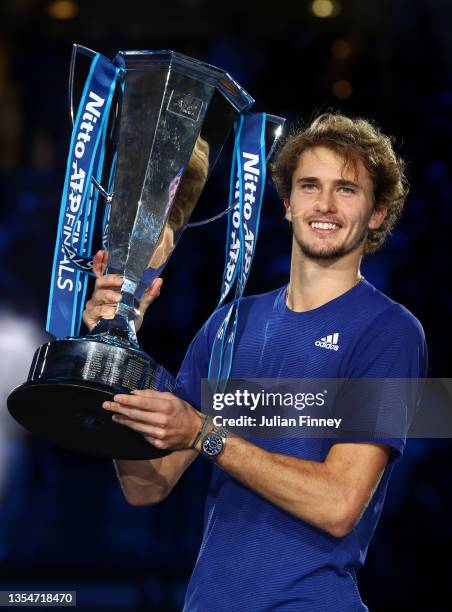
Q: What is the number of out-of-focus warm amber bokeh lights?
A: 4